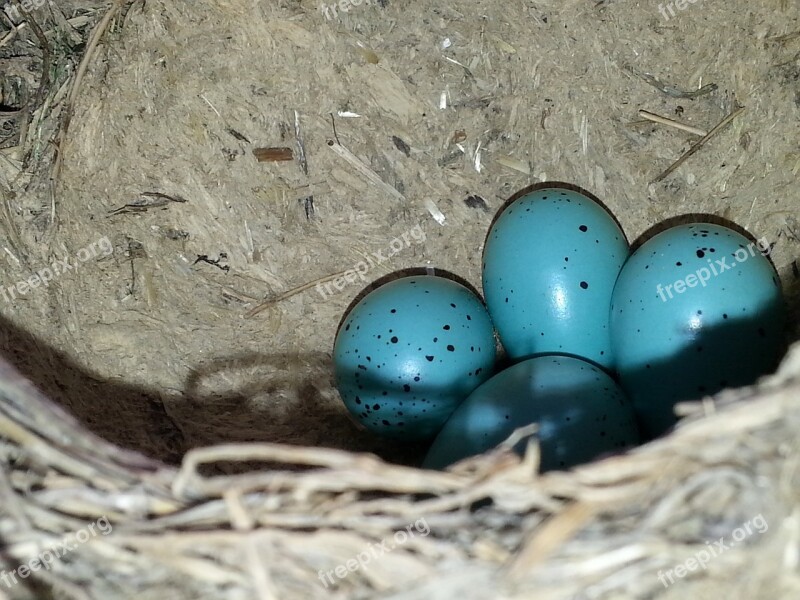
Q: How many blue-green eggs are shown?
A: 4